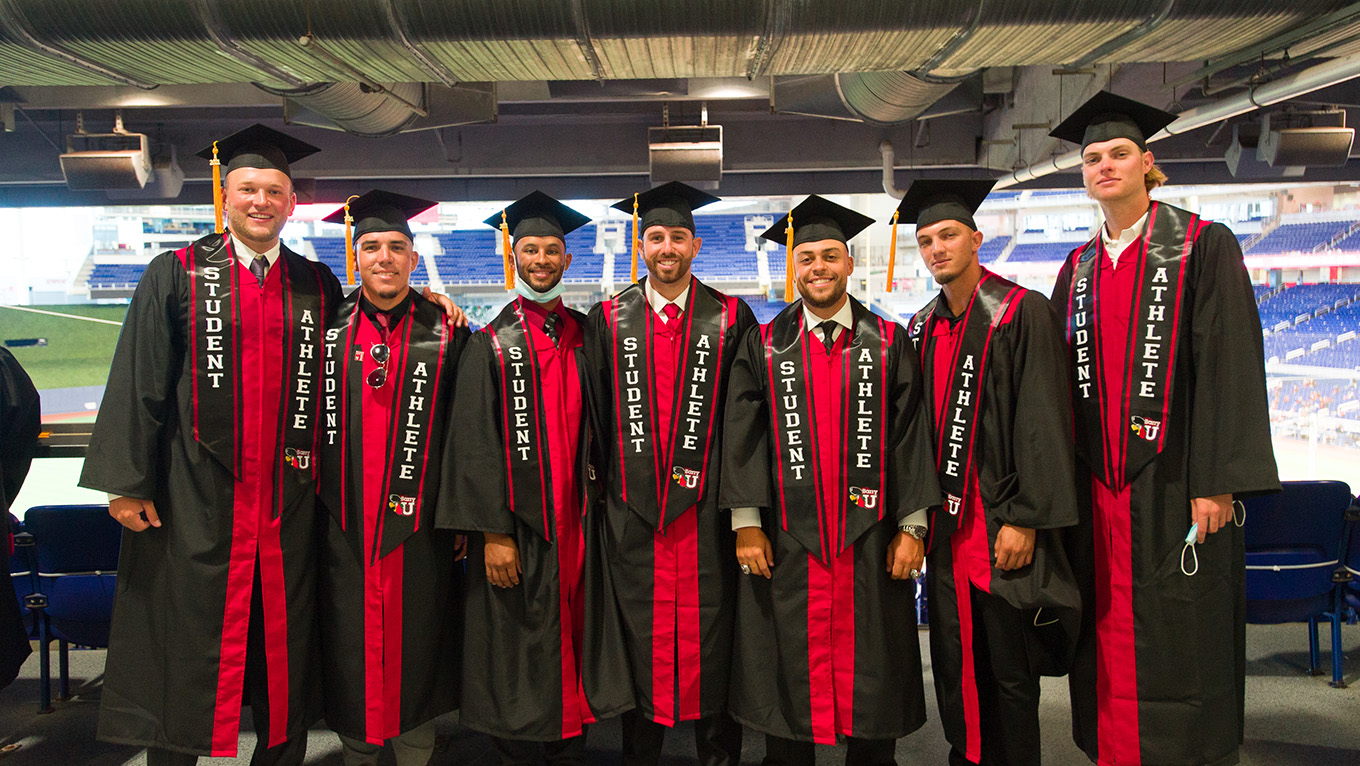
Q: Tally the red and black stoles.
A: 7